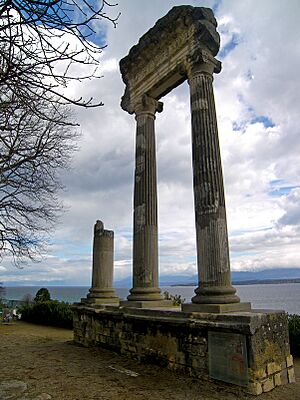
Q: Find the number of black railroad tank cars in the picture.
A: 0